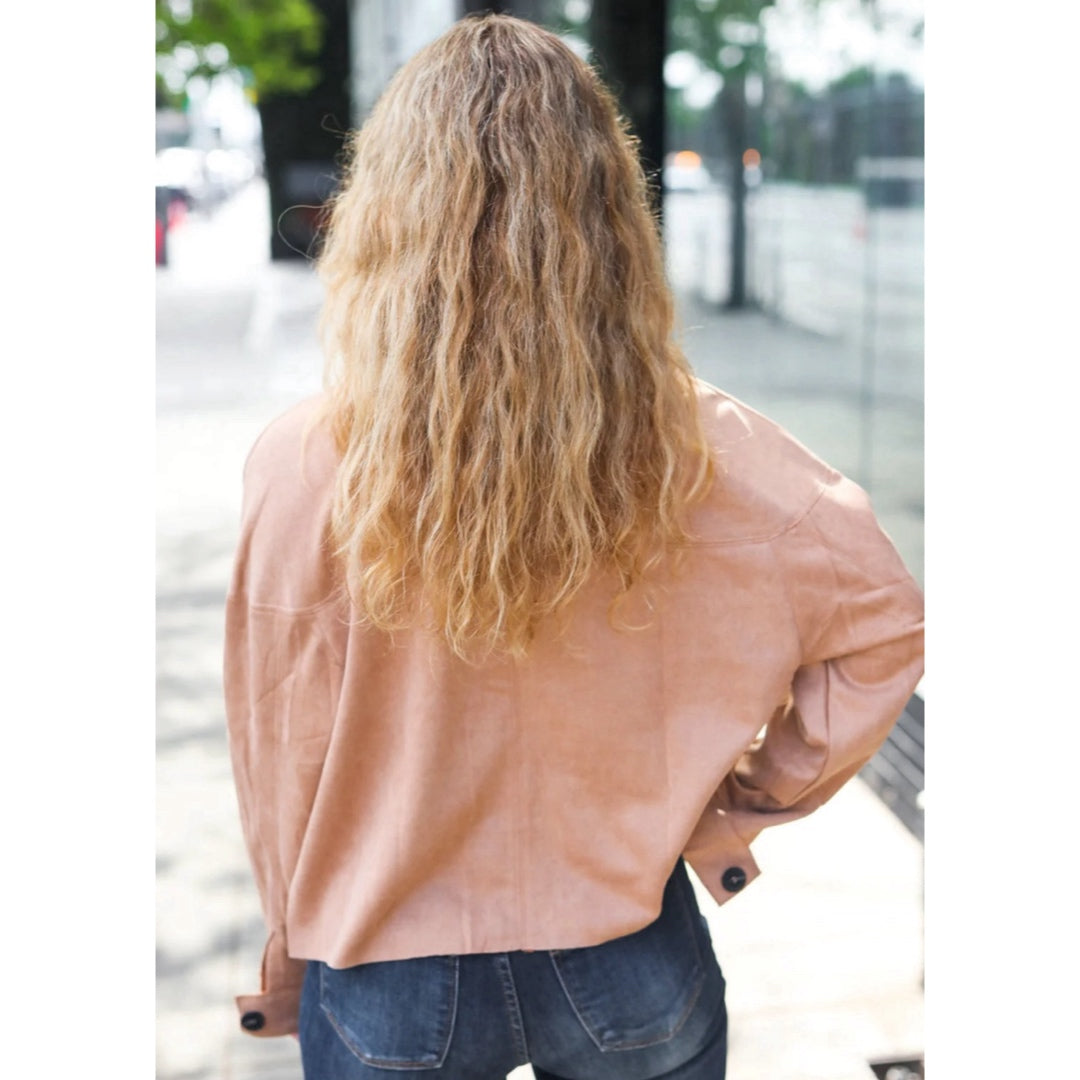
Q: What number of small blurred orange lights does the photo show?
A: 2